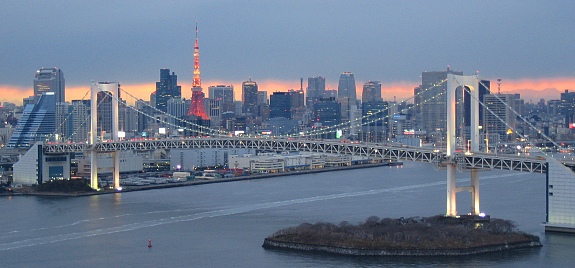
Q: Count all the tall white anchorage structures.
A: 2